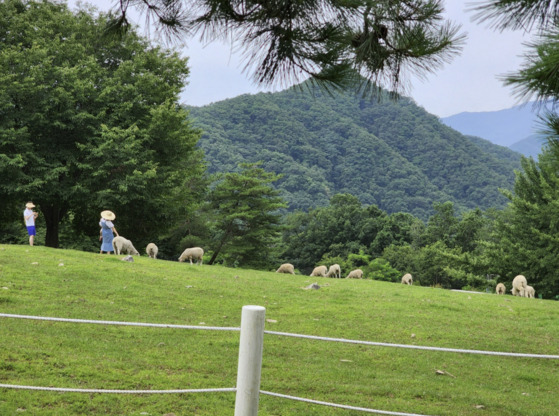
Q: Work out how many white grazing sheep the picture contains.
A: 11